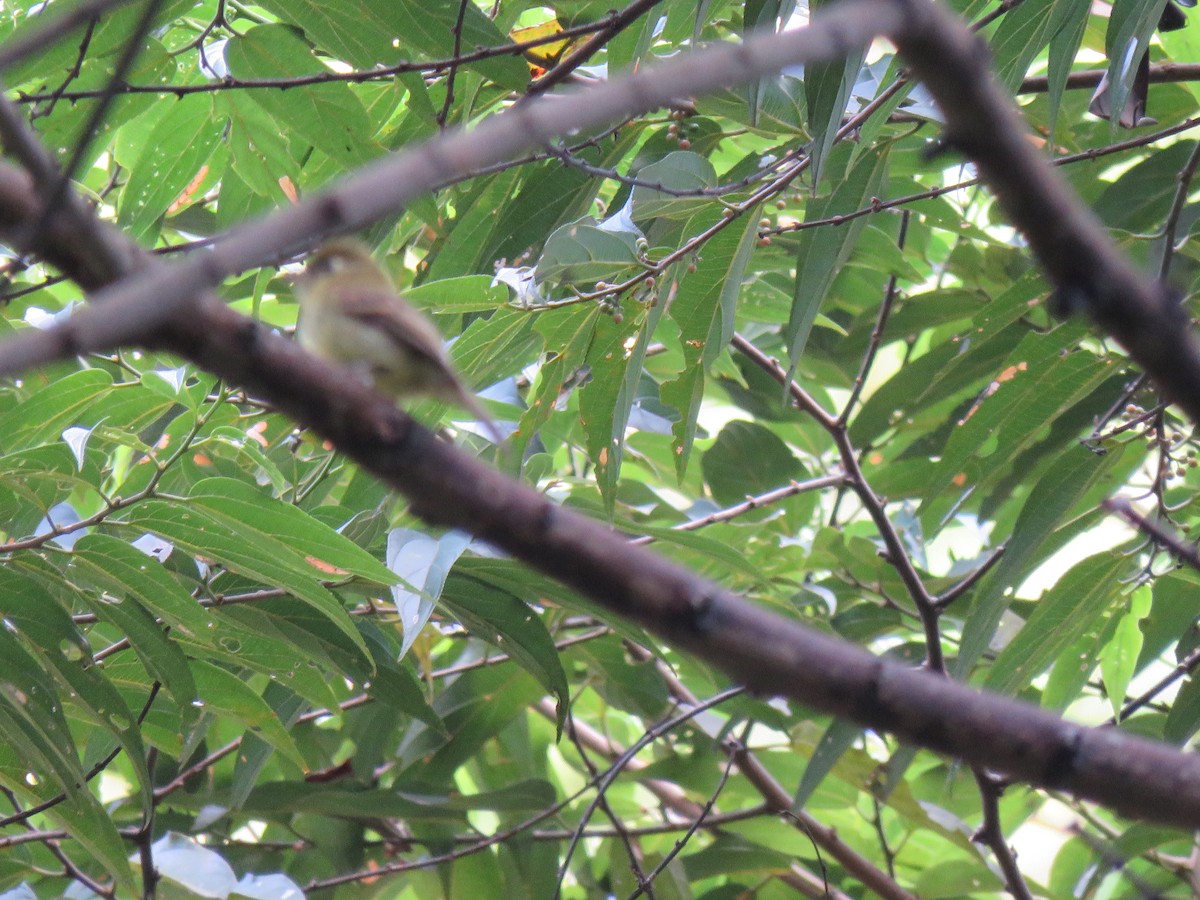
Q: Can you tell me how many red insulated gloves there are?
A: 0